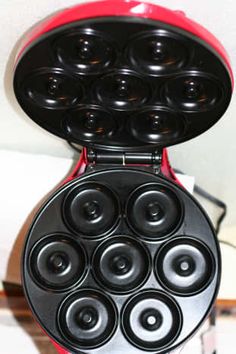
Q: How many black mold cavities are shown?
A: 14